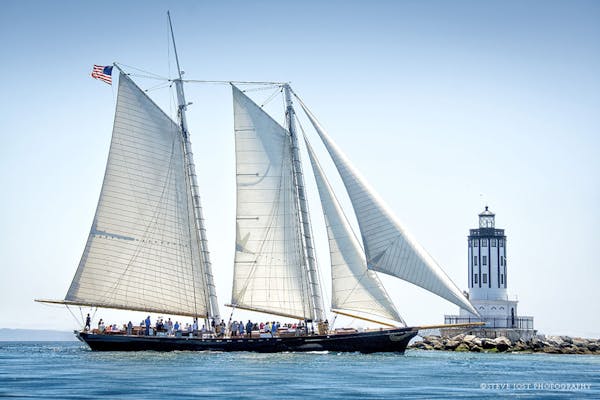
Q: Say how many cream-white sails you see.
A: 4